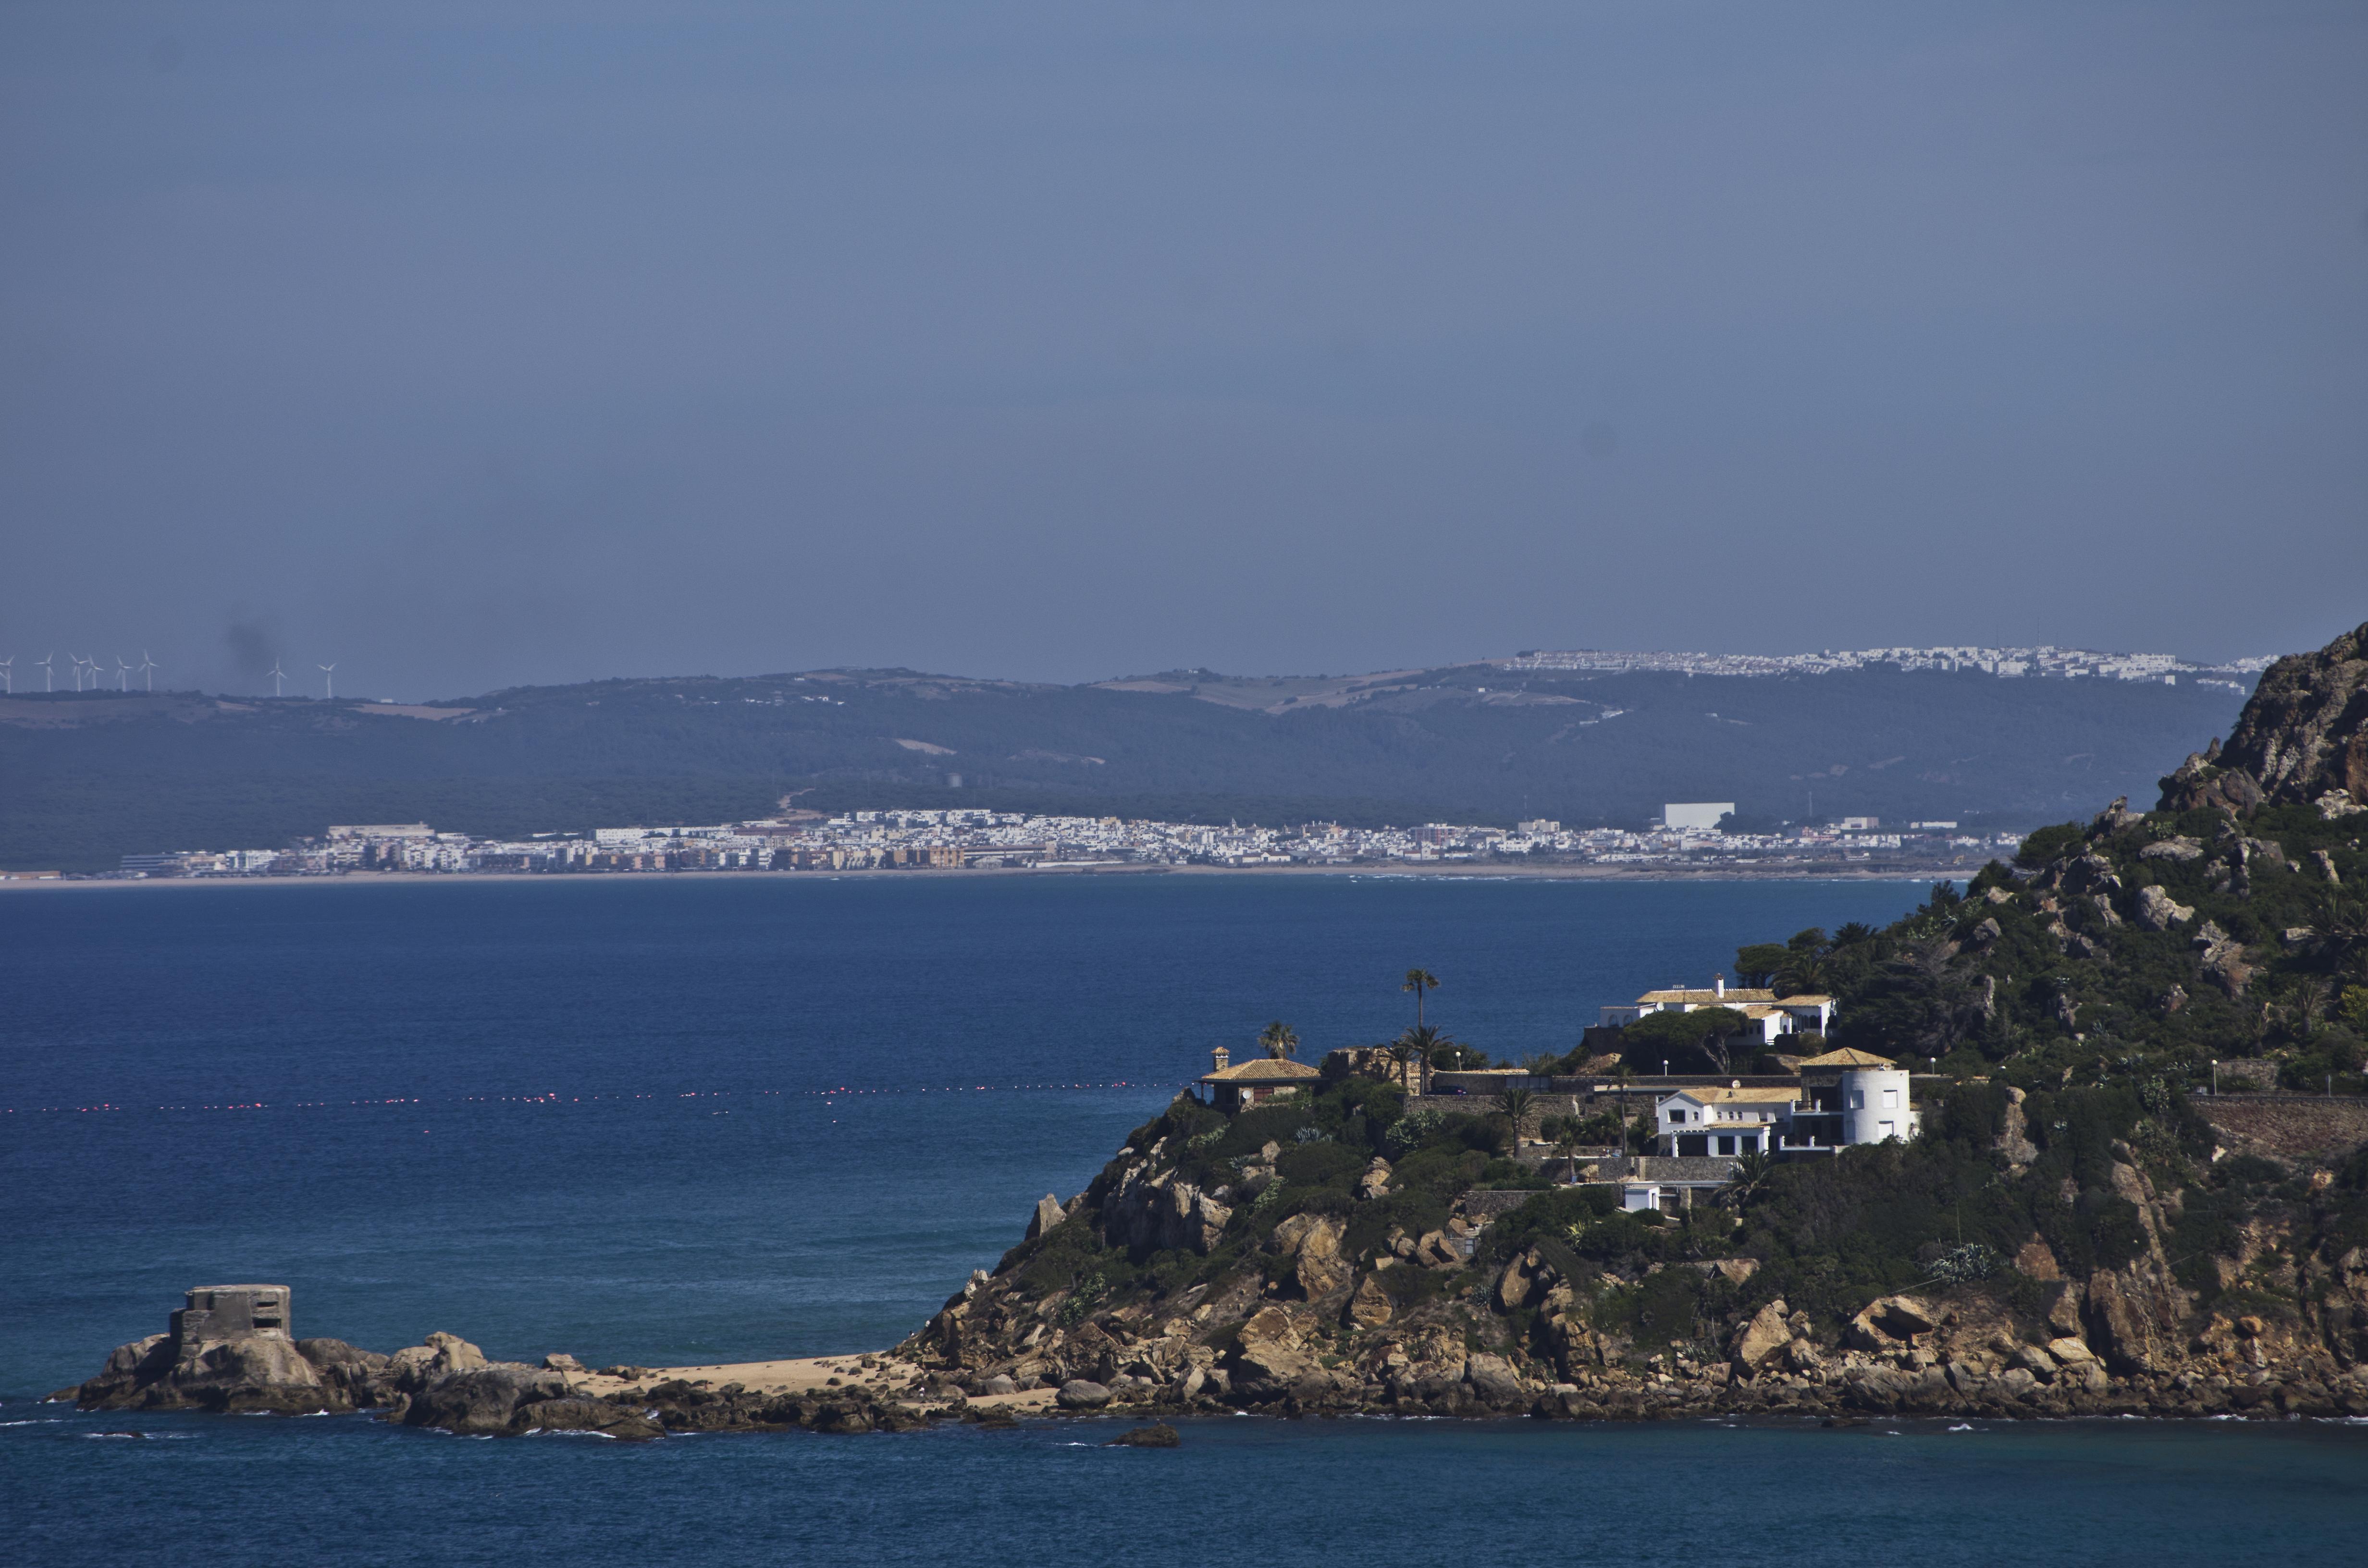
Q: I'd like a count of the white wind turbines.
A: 8